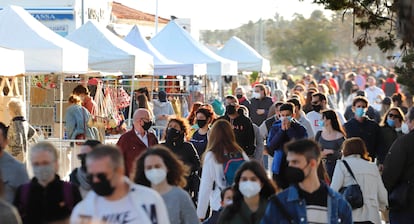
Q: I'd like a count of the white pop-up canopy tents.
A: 6